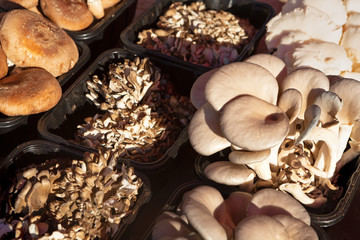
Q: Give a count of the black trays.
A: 7